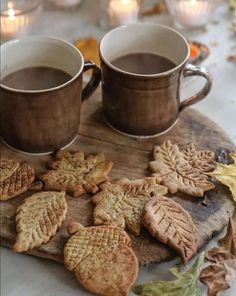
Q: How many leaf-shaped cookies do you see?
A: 5